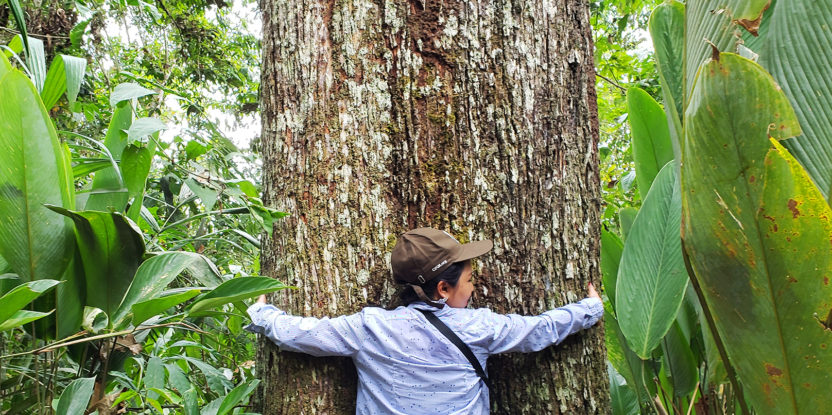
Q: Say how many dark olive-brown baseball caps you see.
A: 1